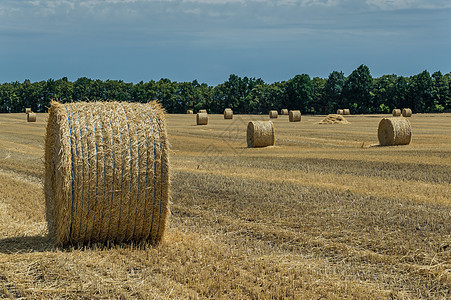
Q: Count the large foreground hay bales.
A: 1